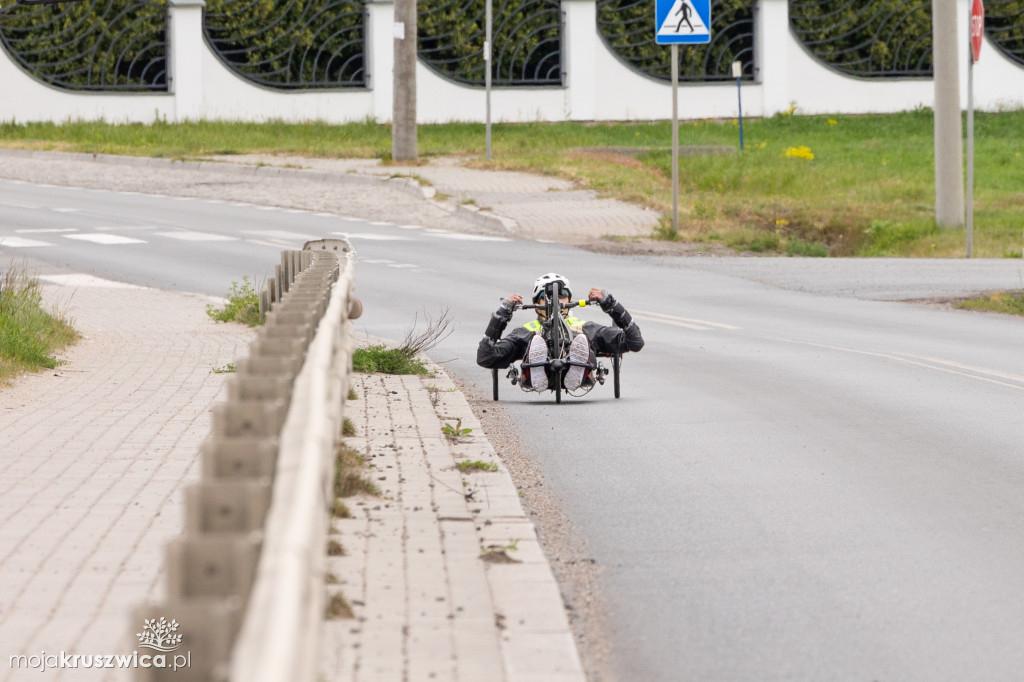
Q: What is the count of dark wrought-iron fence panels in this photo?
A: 6